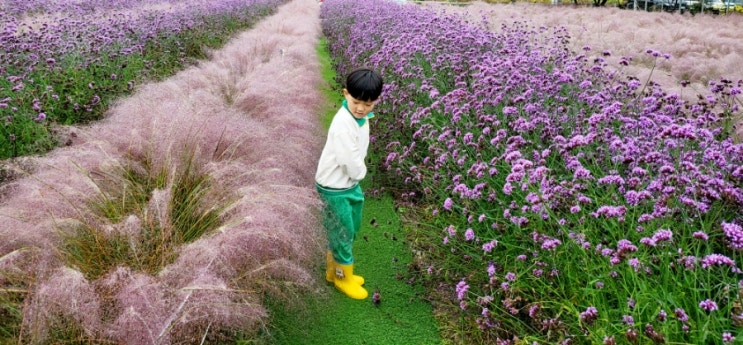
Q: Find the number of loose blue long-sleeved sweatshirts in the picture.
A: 0